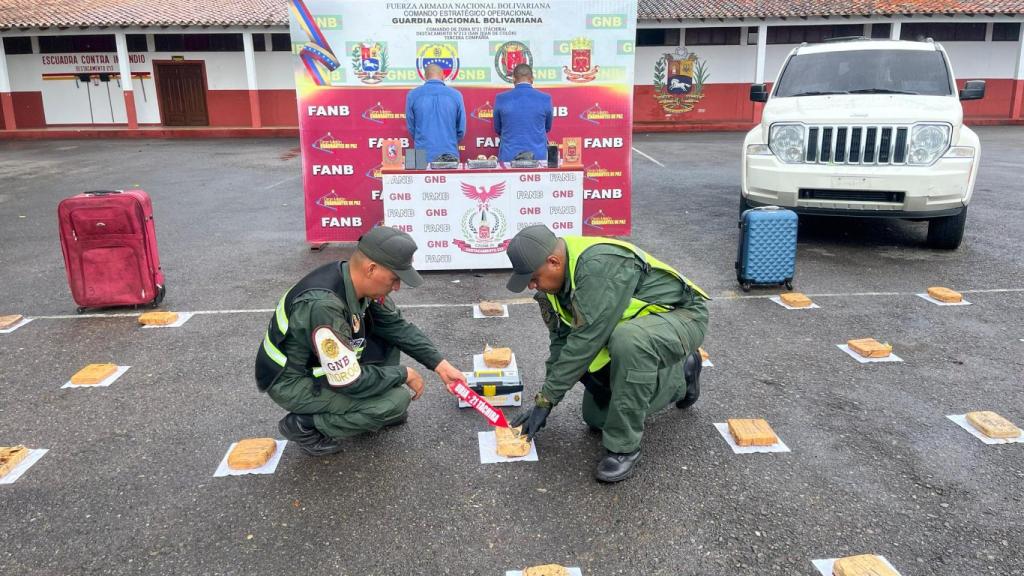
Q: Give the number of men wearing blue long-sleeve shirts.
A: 2